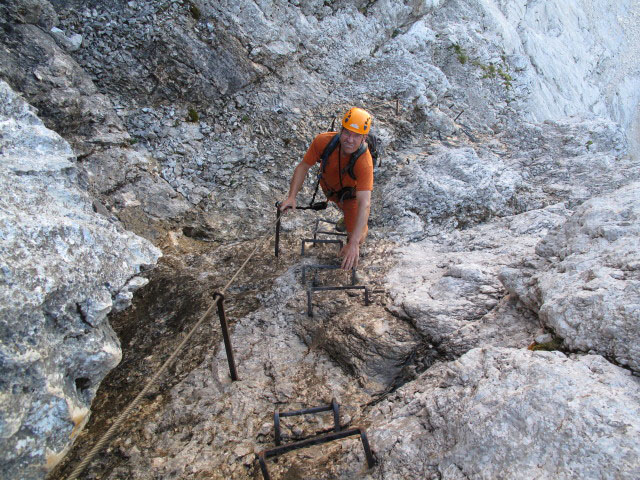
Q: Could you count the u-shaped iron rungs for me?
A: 7